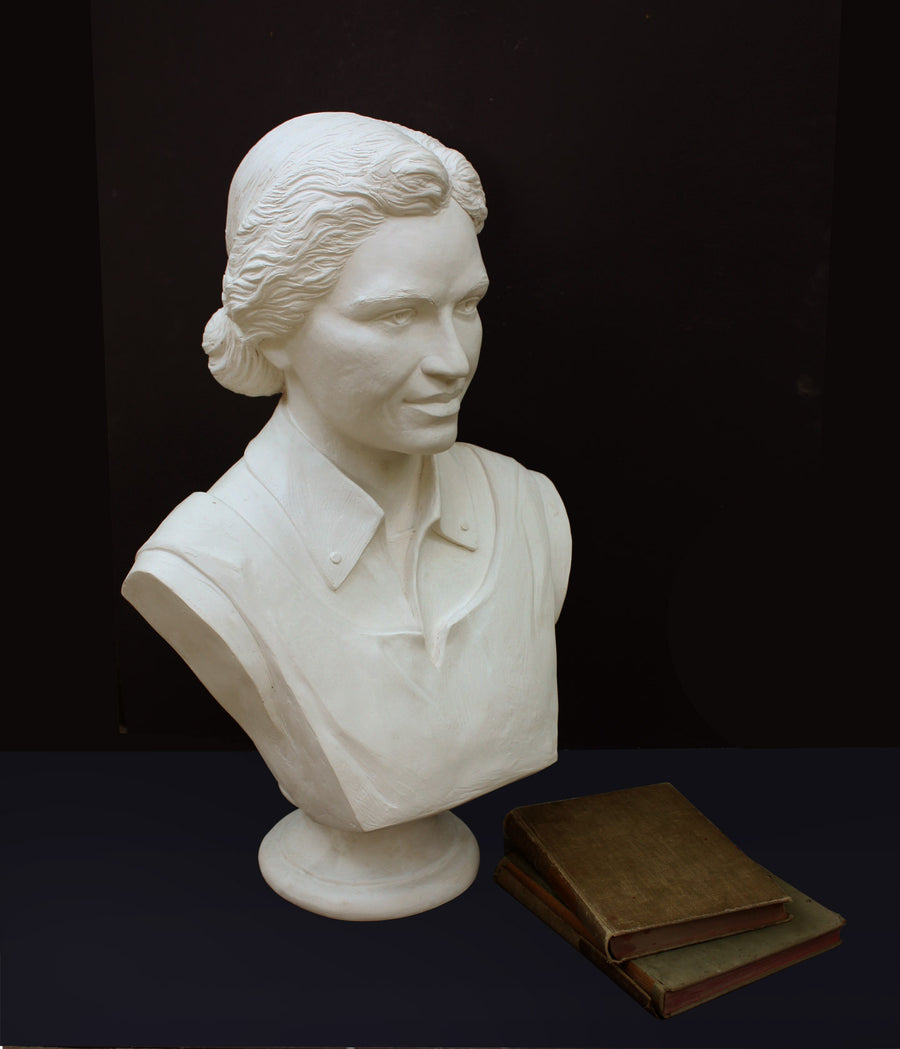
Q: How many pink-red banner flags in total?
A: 0